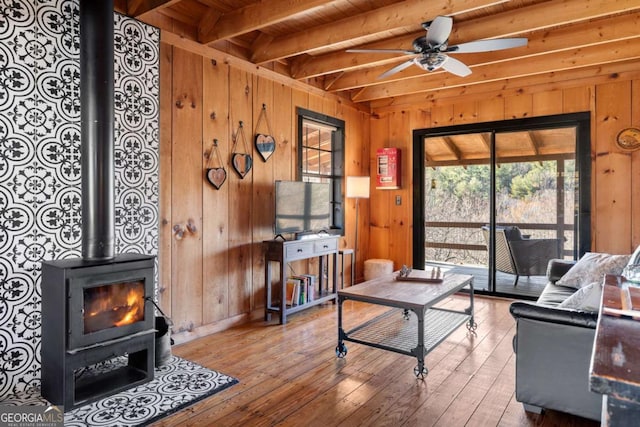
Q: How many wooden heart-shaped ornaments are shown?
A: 3